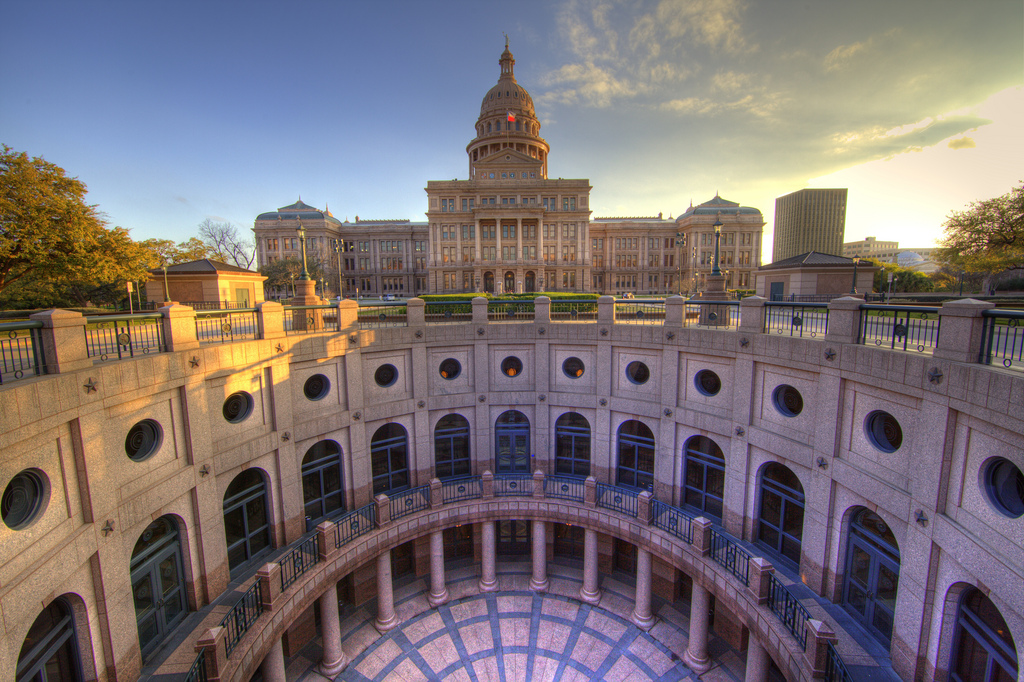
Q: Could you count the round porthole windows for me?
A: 13